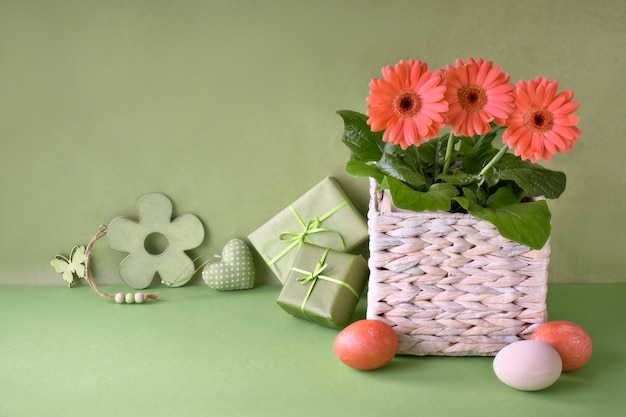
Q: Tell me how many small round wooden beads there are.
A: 3